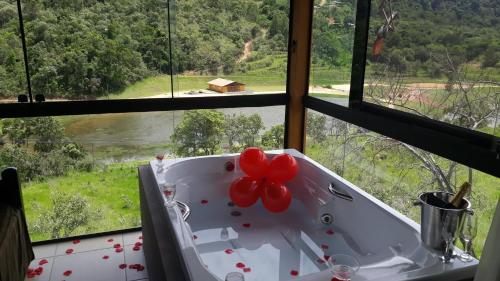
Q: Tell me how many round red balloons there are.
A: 4